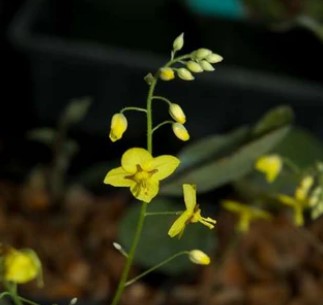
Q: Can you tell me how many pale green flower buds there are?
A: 6